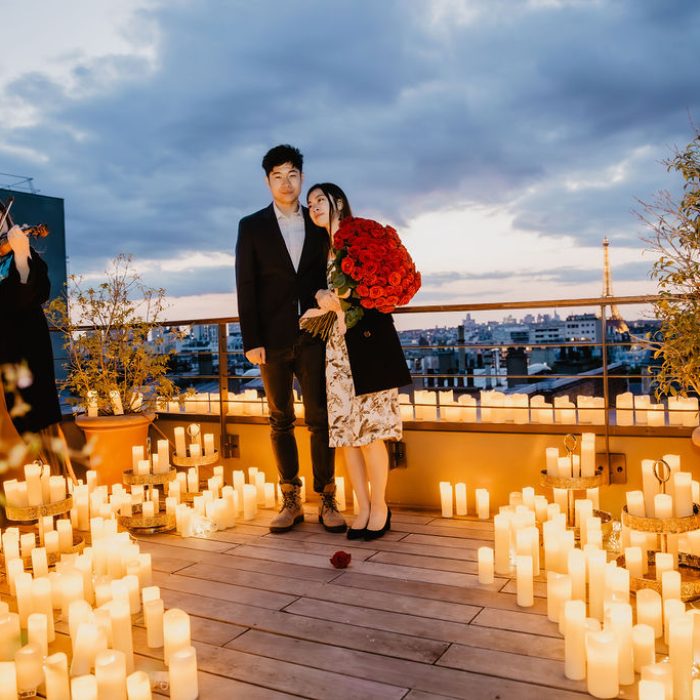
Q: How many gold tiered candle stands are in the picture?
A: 5